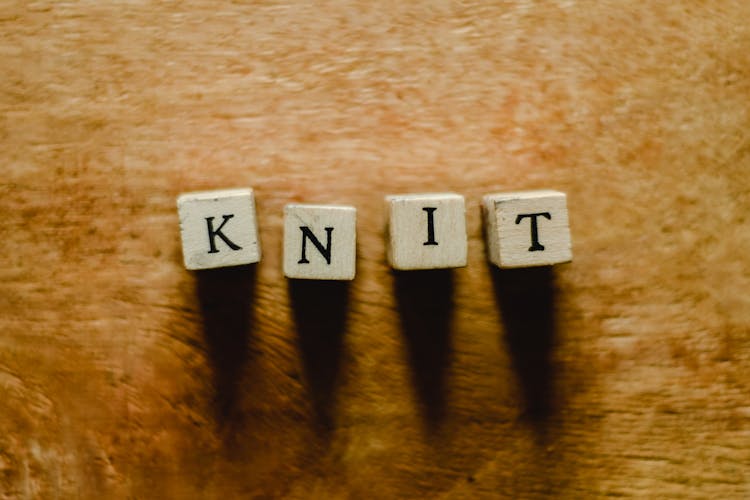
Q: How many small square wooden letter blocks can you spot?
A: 4